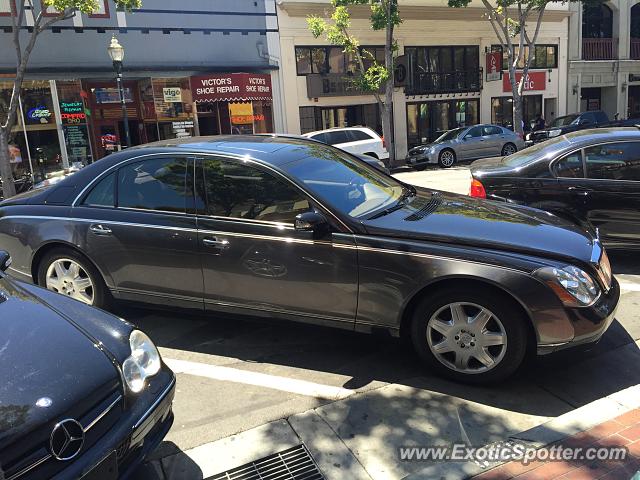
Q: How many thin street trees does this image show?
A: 3